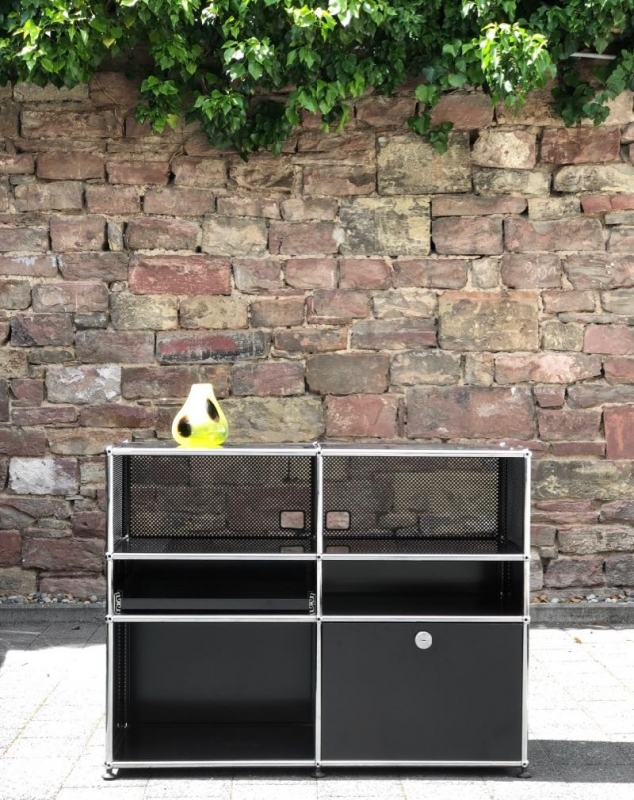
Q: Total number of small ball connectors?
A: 12